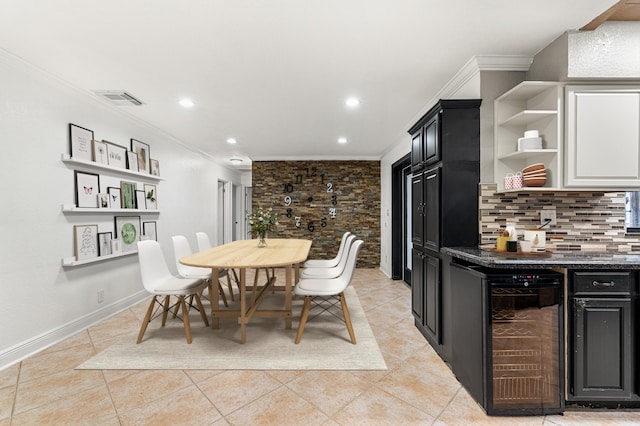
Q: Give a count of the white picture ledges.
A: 3